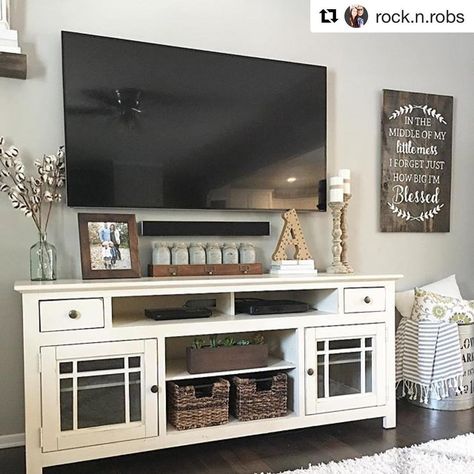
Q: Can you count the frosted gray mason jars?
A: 6